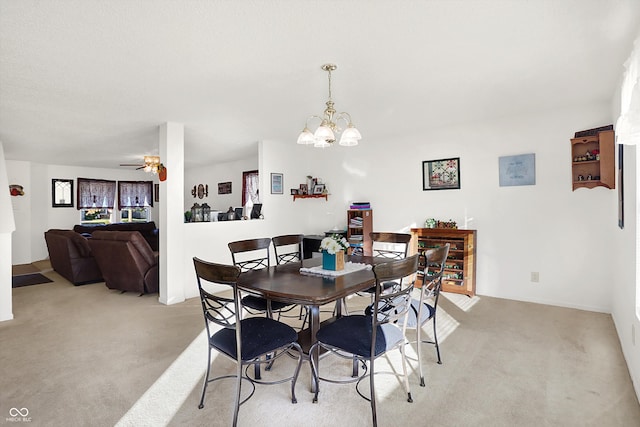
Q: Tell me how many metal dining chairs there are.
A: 6